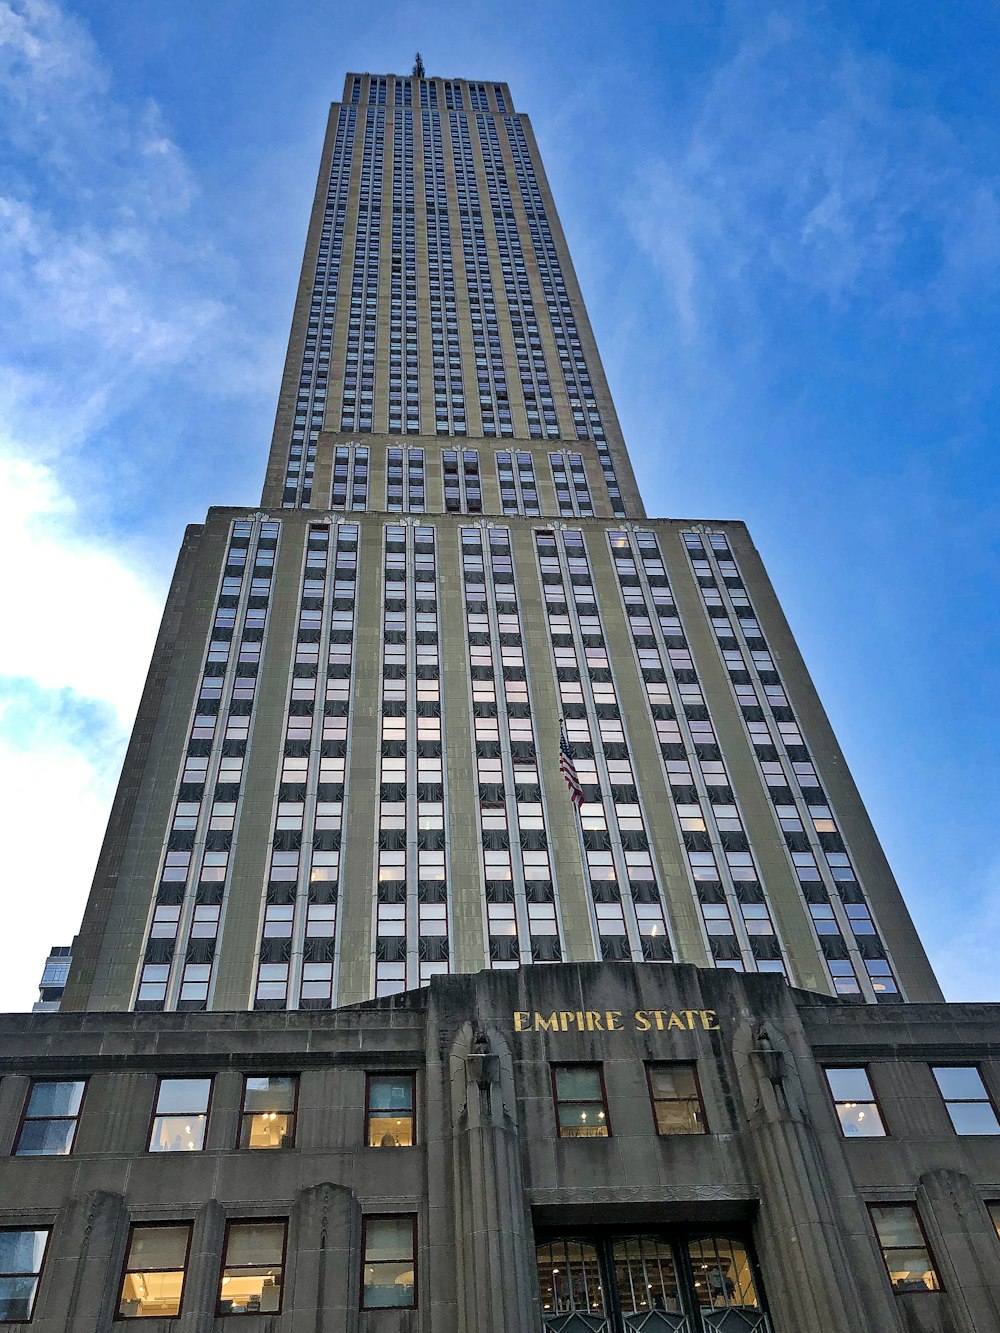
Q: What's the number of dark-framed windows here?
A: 14